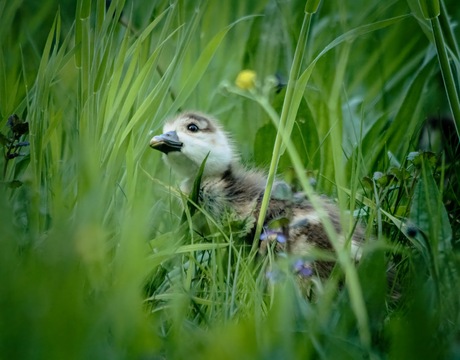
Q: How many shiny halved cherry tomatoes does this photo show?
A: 0